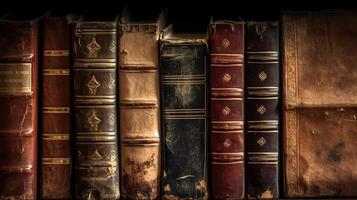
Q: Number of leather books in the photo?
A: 8